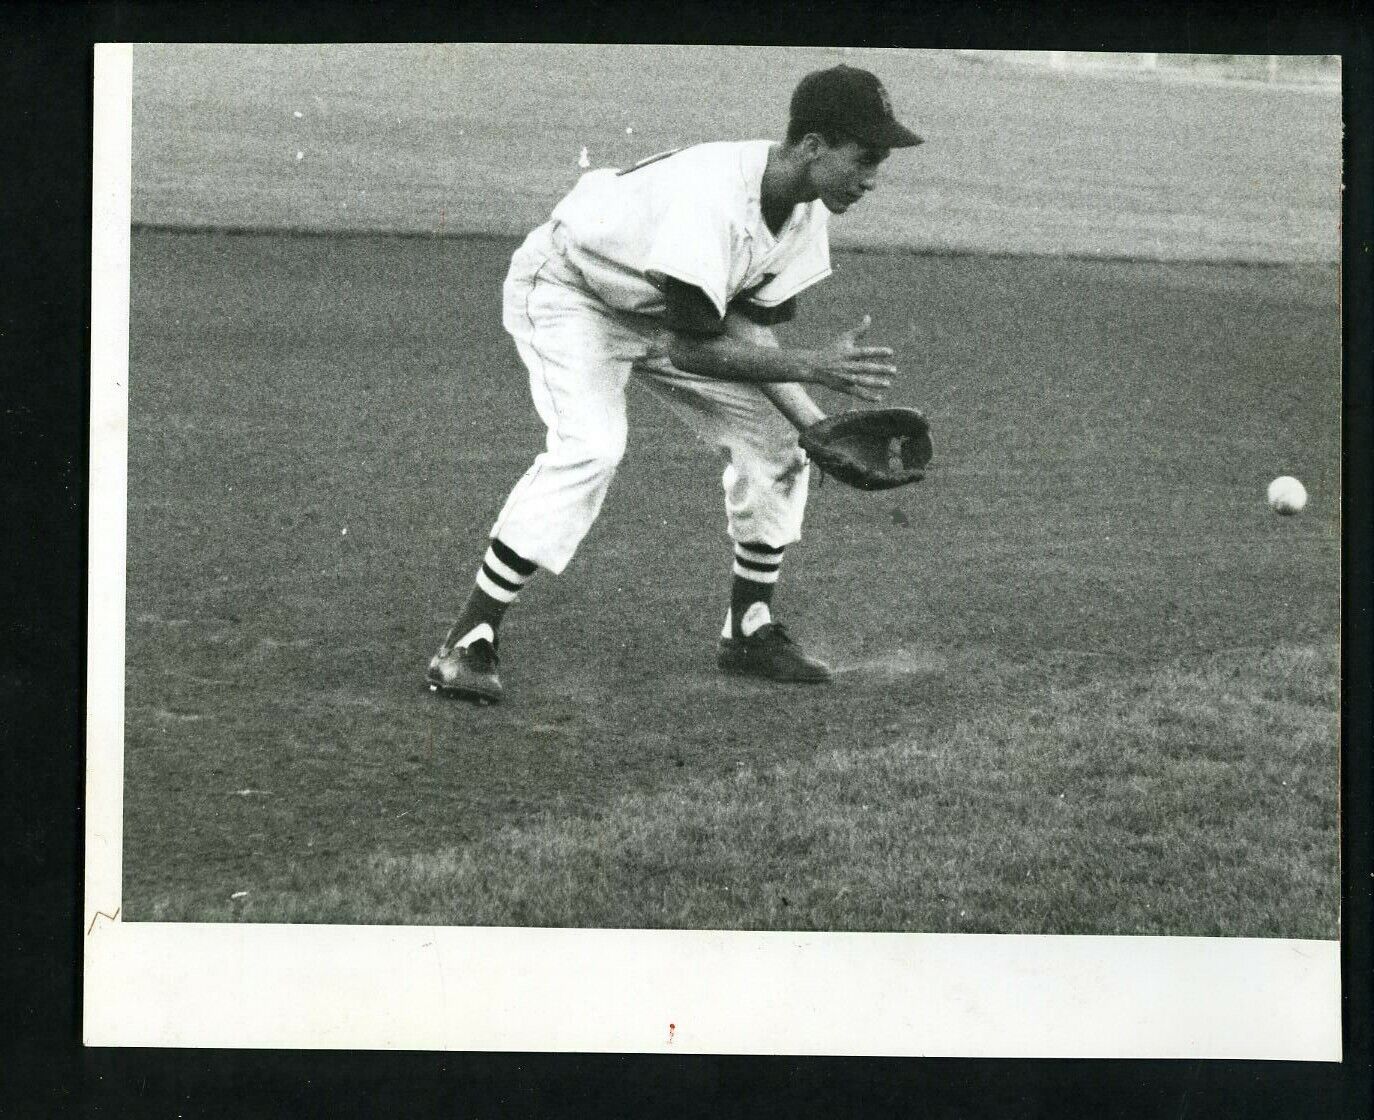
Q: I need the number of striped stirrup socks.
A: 2